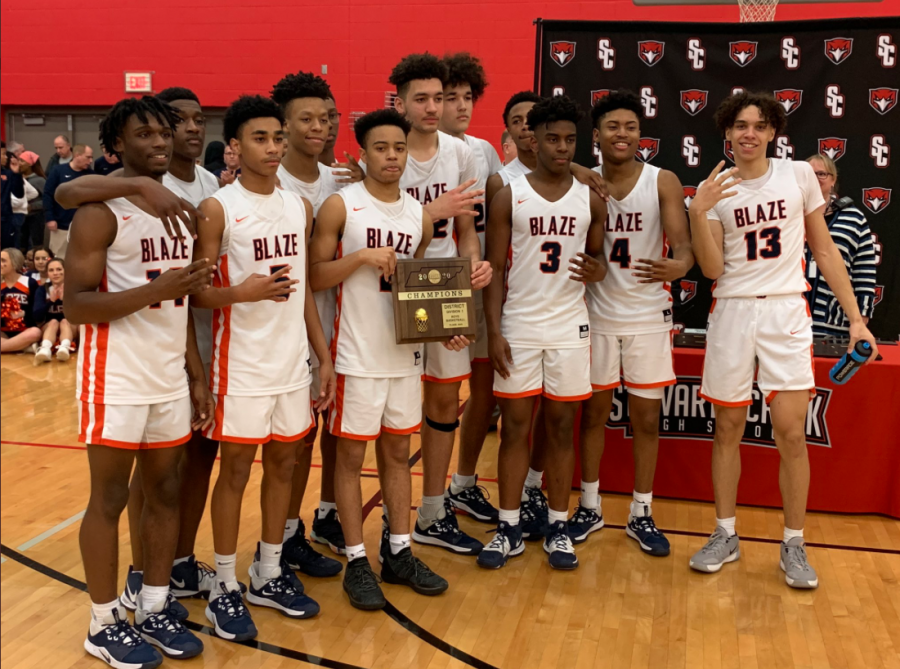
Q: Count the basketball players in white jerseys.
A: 12